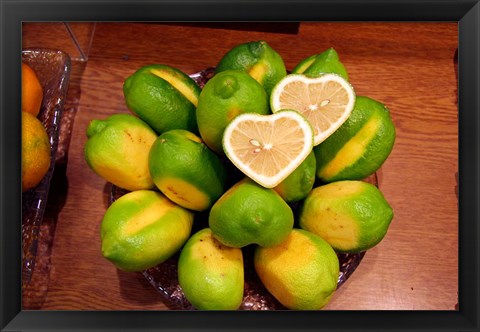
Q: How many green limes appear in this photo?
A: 13